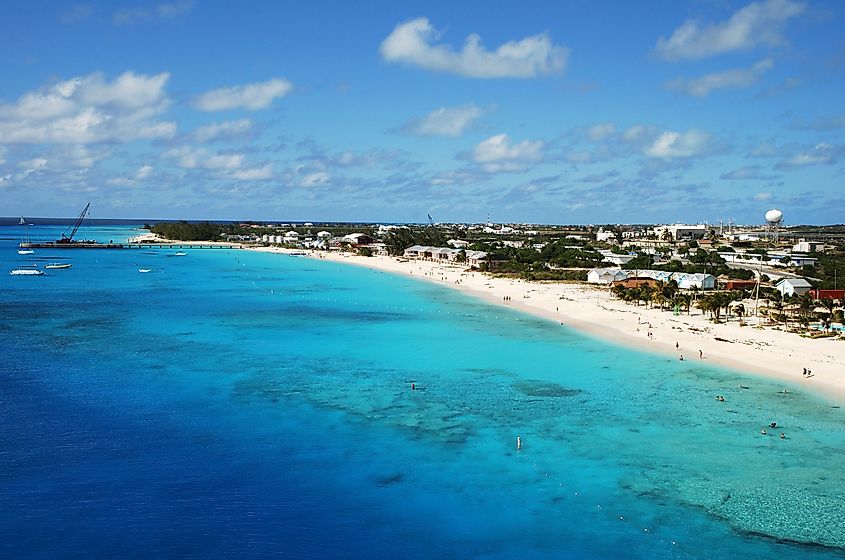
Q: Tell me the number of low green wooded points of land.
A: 1